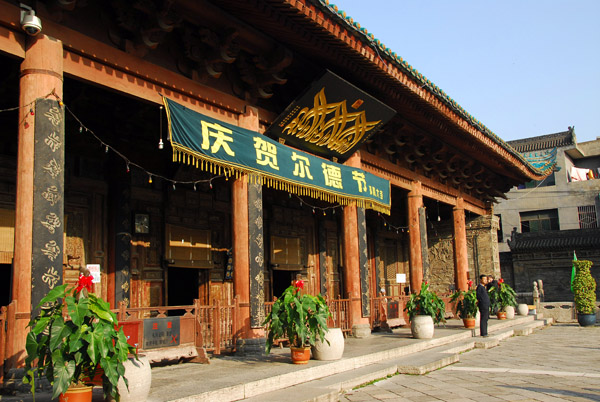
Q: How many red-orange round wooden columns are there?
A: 5